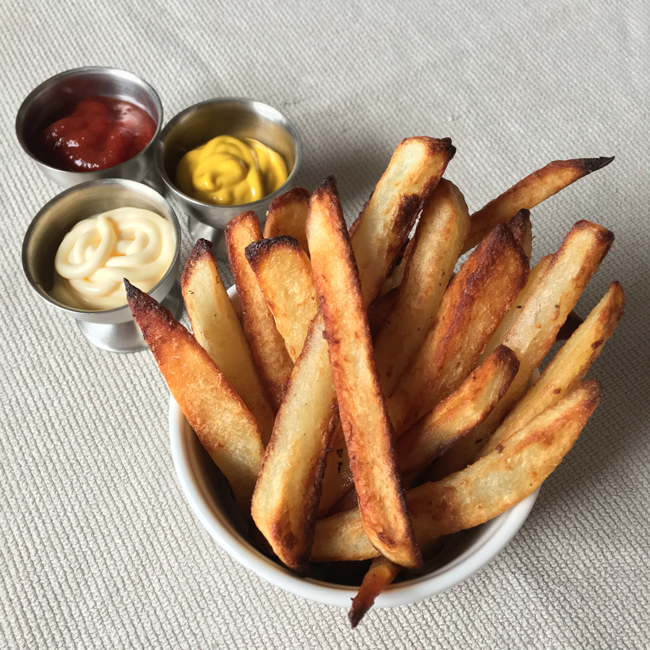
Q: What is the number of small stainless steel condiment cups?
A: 3